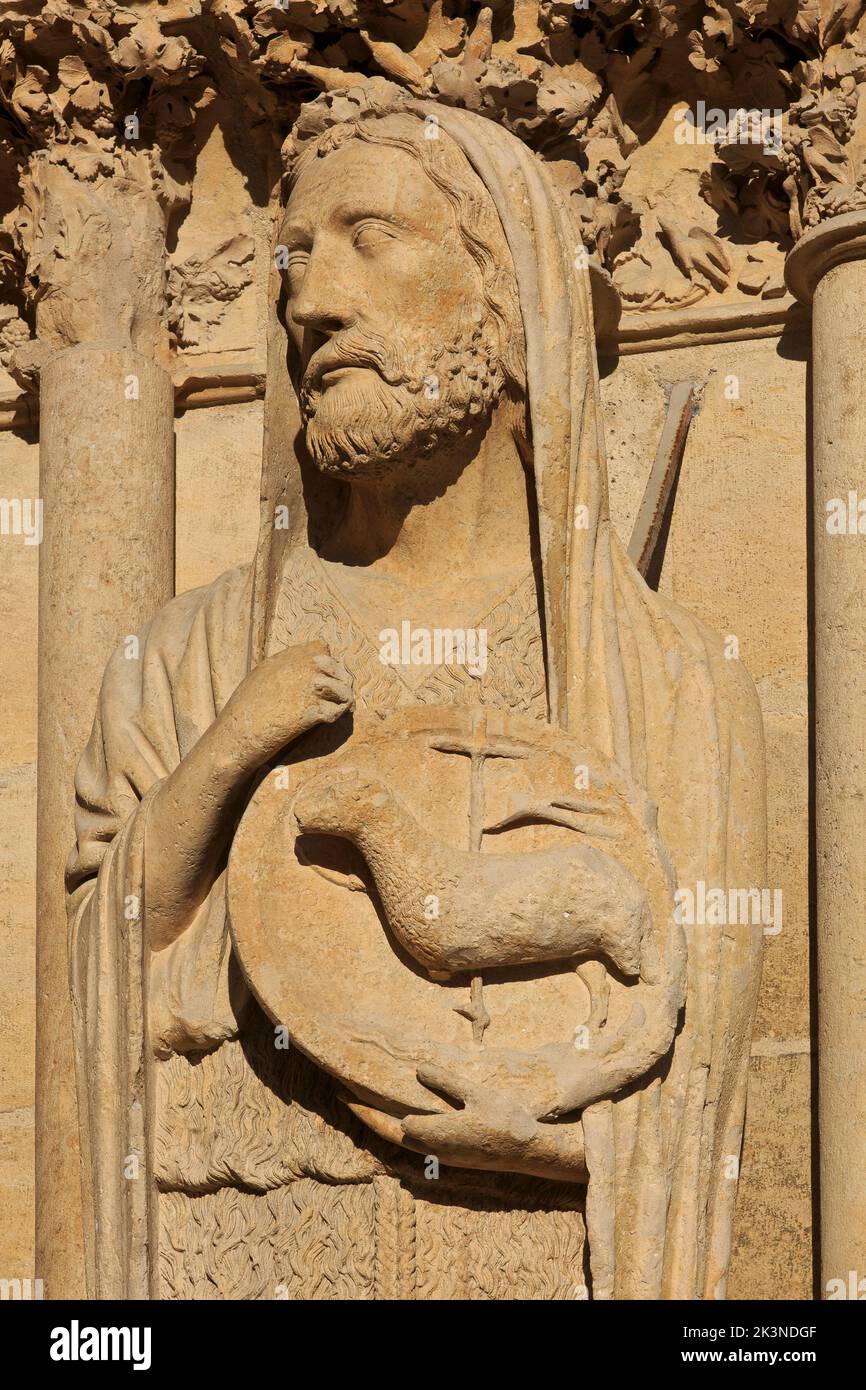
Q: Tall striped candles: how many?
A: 0